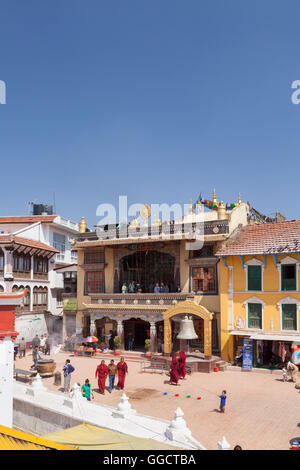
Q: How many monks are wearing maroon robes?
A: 4